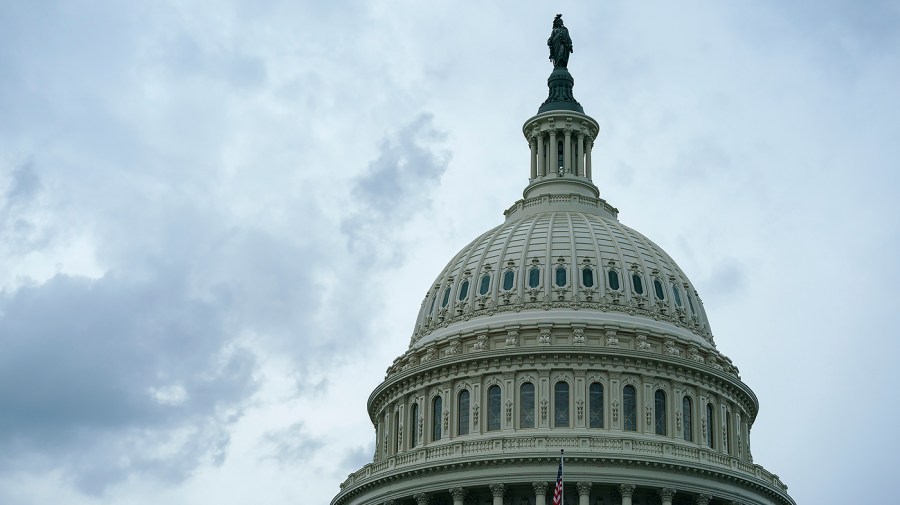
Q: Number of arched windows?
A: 13